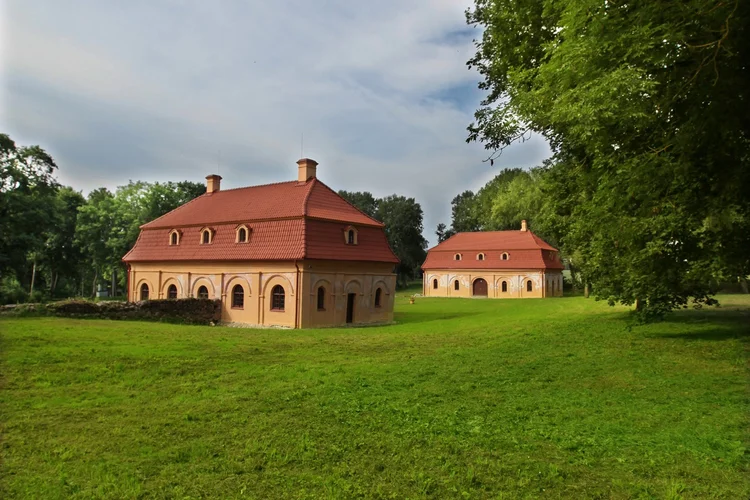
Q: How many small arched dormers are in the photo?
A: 7